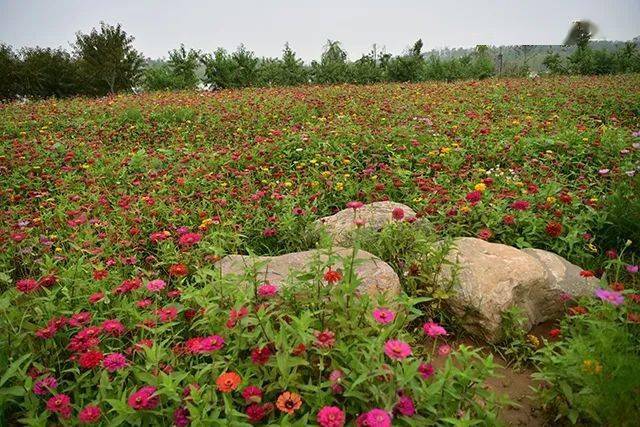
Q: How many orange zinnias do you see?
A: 2